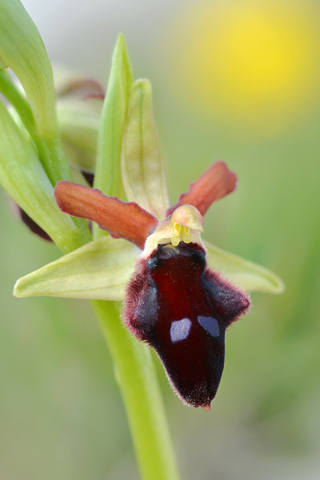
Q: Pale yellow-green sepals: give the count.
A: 3